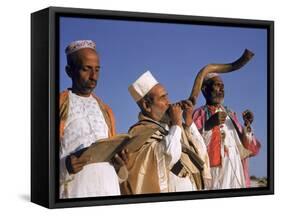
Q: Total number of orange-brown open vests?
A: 1